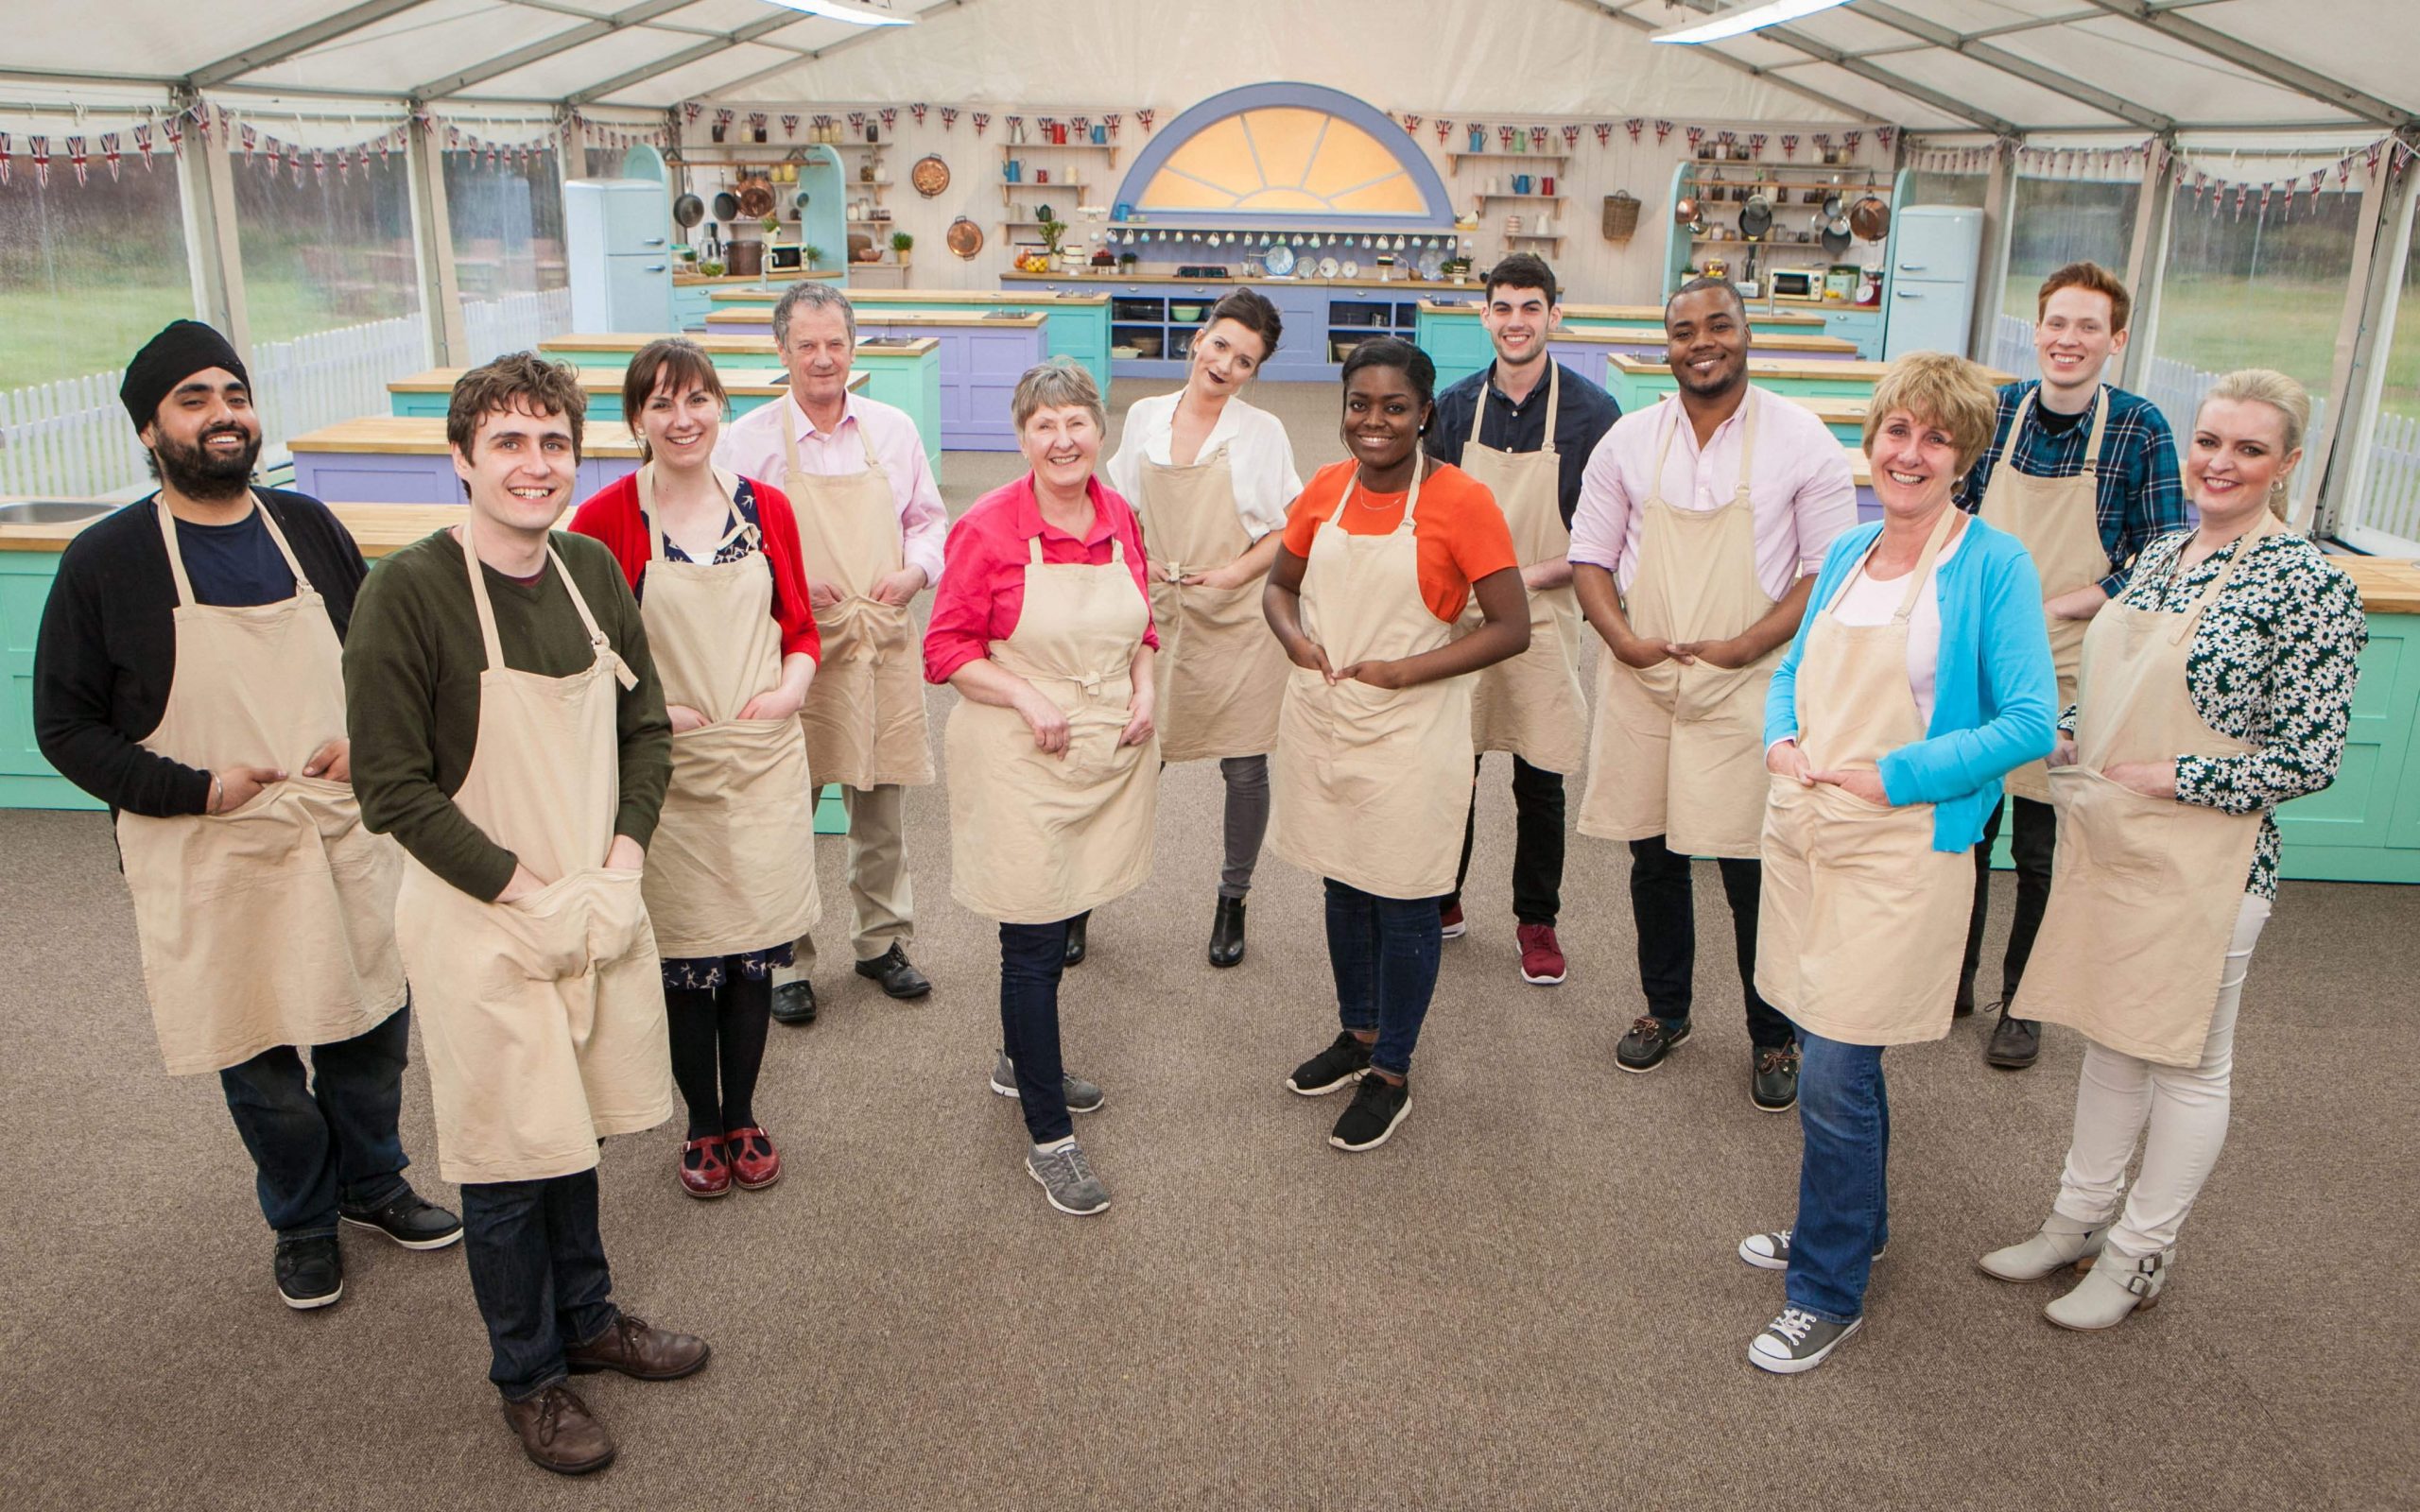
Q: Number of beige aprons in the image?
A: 12